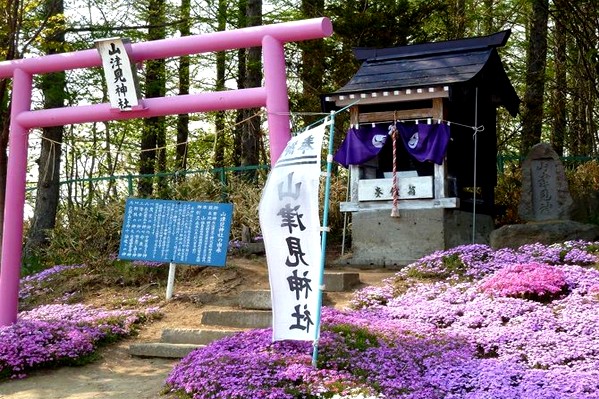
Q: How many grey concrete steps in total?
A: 5